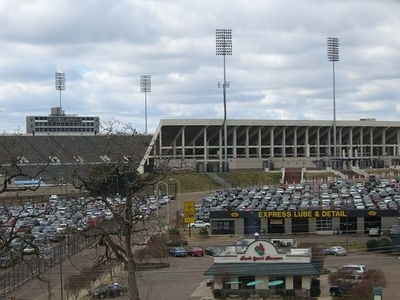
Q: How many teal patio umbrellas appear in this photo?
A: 3